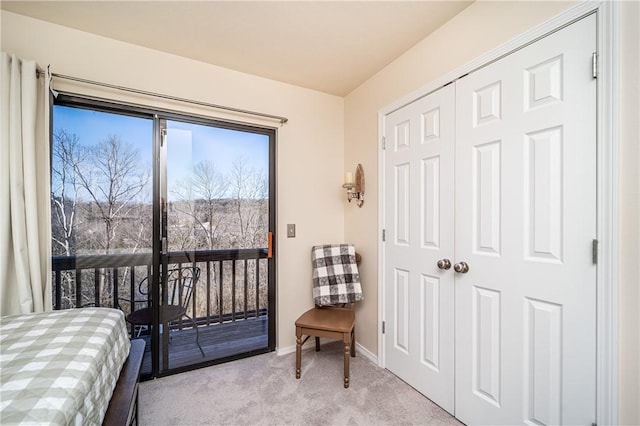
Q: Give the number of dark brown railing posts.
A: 13